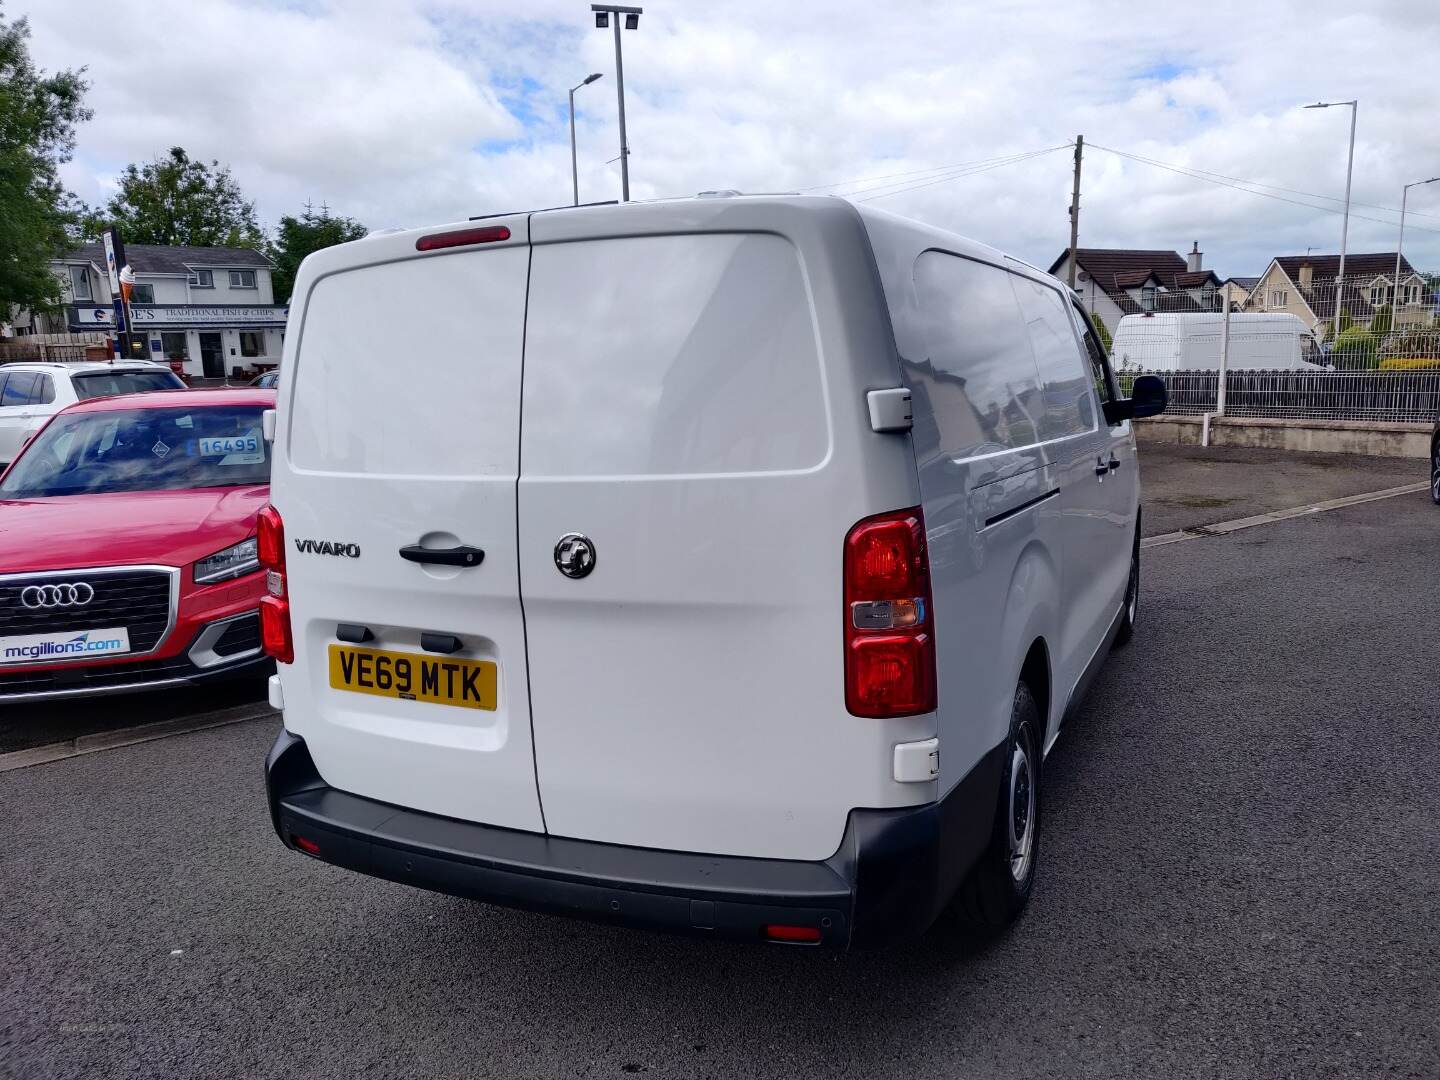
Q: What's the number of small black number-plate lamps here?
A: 2